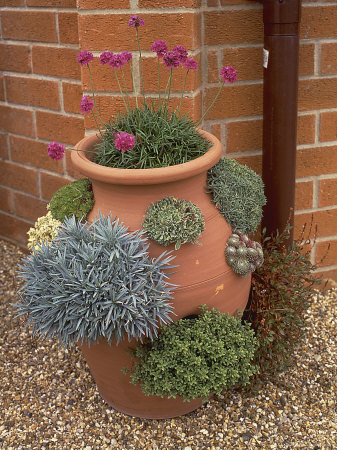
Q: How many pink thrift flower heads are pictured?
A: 13